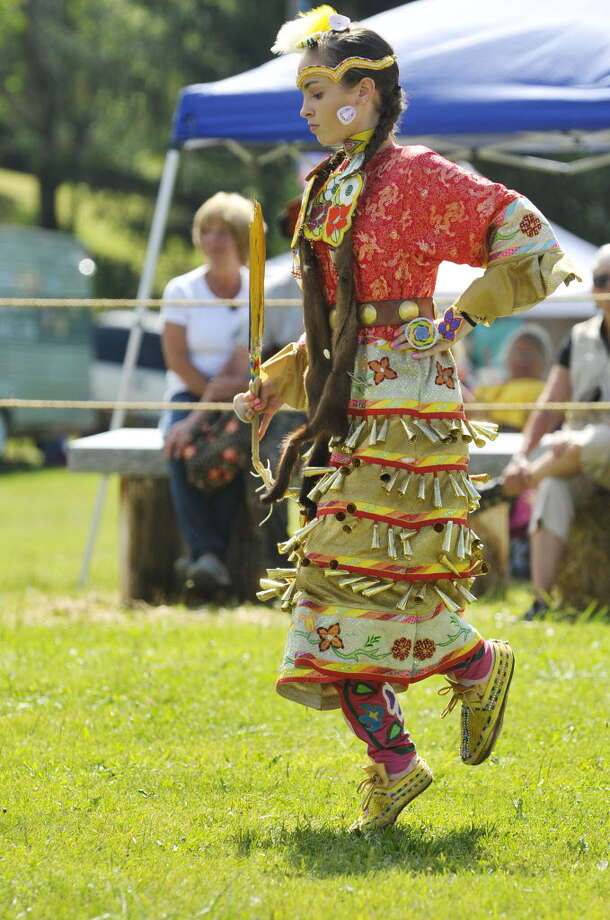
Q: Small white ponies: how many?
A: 0